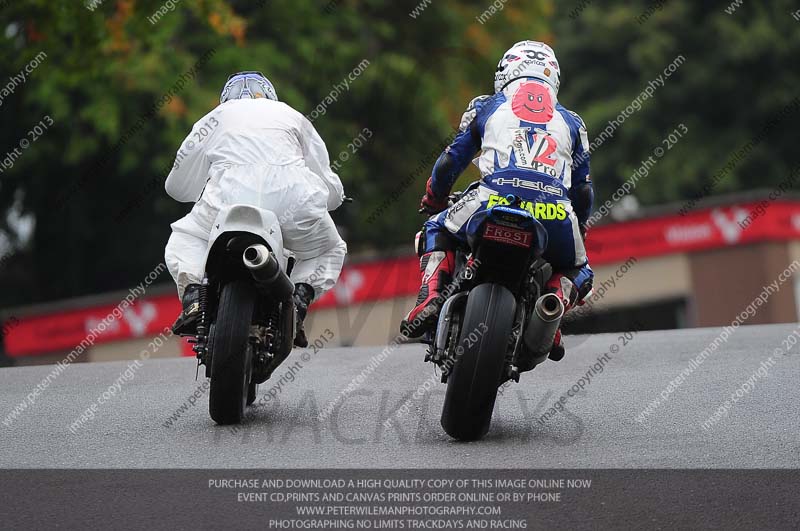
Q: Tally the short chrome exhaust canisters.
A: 2